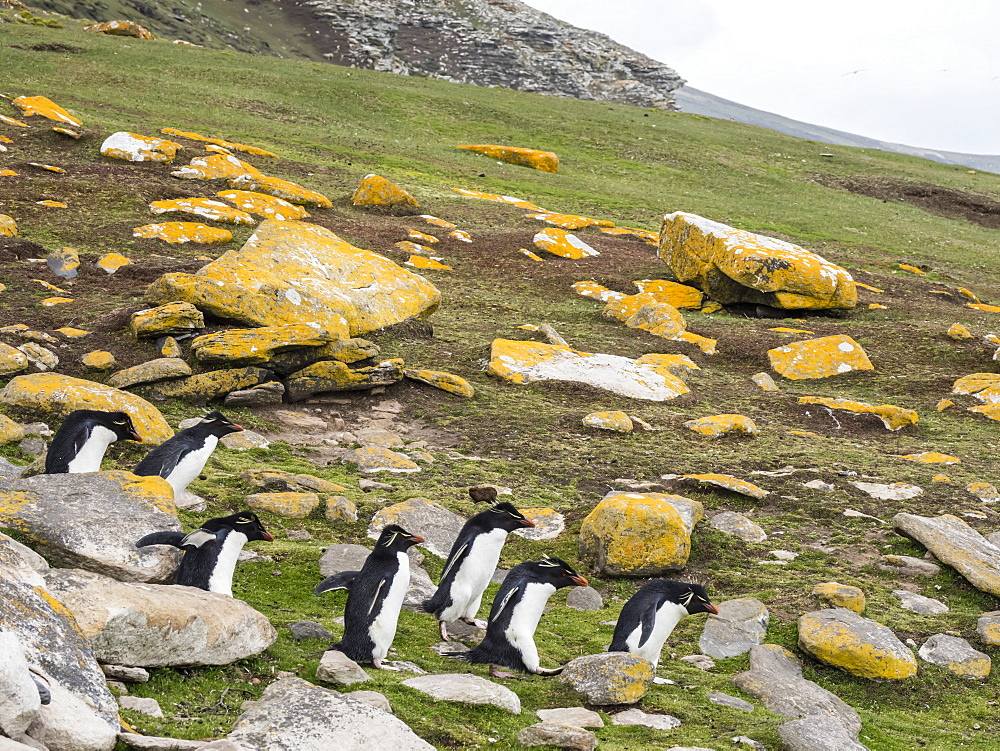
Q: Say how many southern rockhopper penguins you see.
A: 7